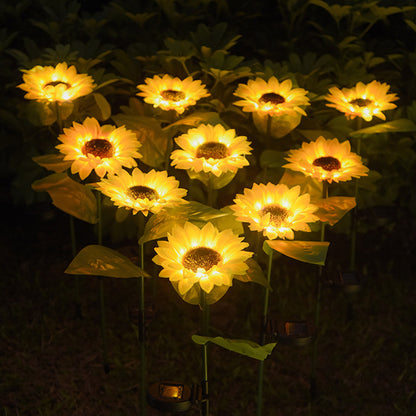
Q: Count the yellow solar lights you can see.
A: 10